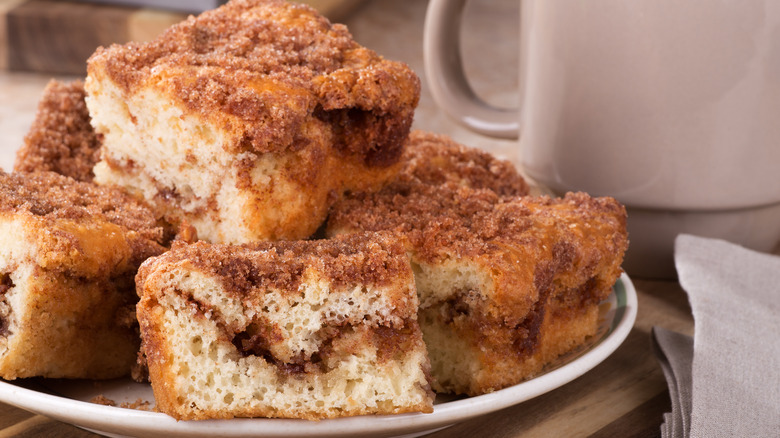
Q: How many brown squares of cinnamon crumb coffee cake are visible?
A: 6